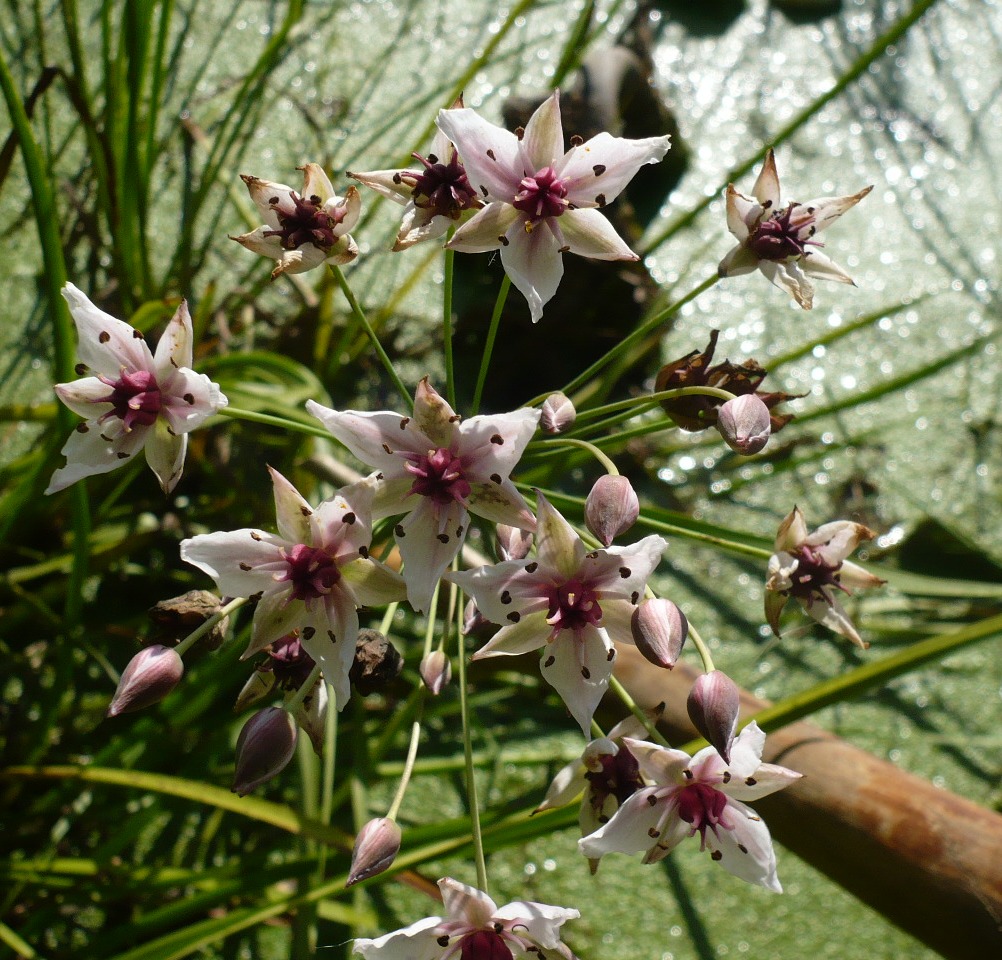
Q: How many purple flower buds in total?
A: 11